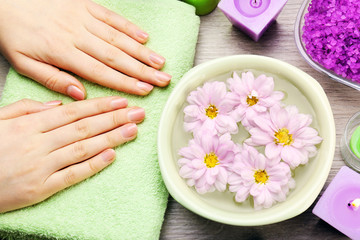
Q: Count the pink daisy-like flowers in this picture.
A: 5